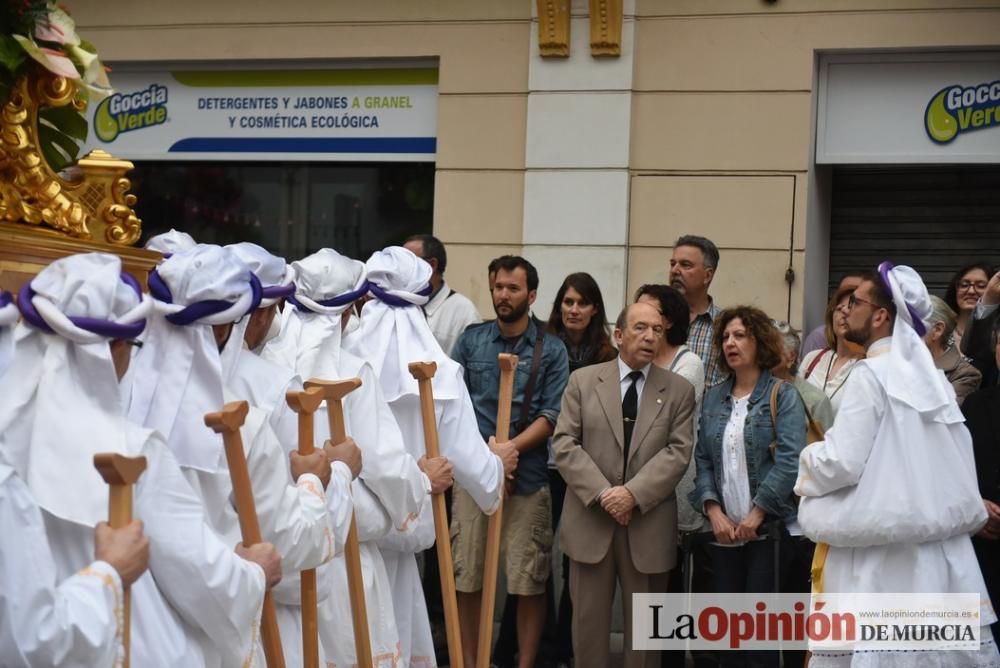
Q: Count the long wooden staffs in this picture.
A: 6